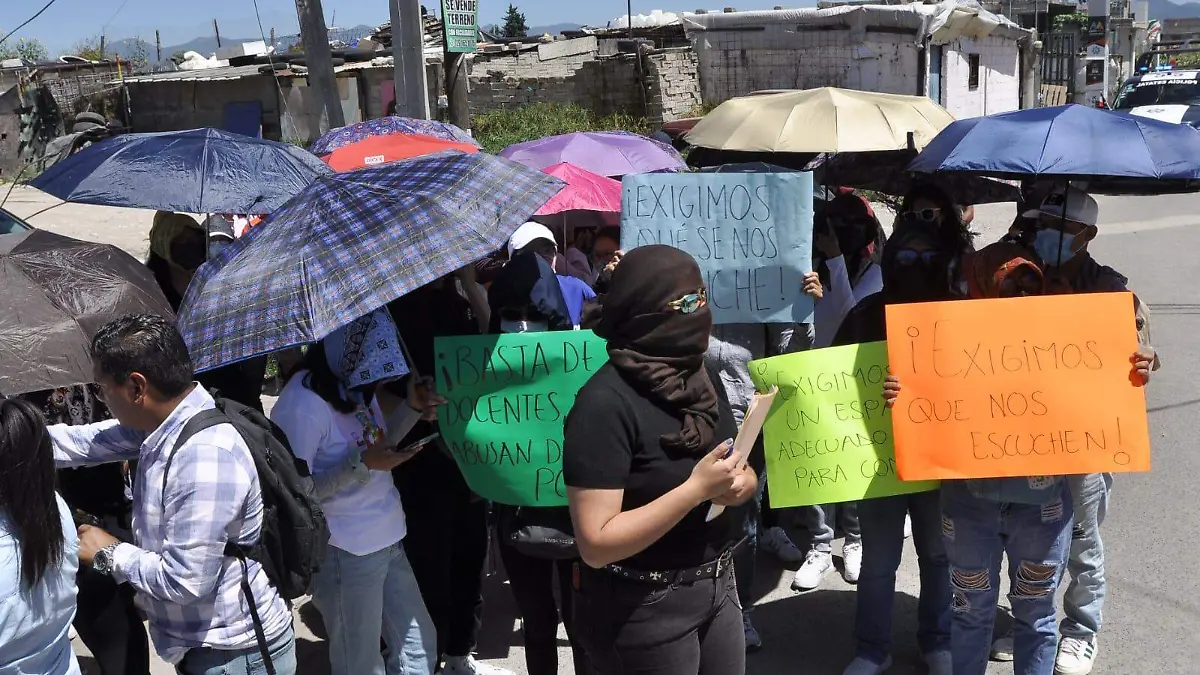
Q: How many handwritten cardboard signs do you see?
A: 4